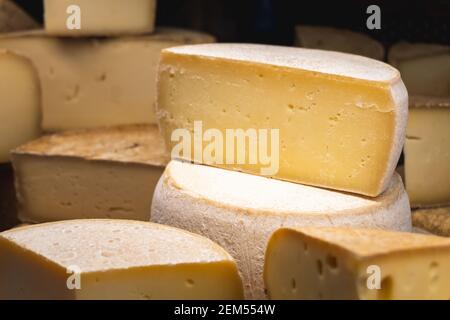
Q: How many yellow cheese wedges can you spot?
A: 3